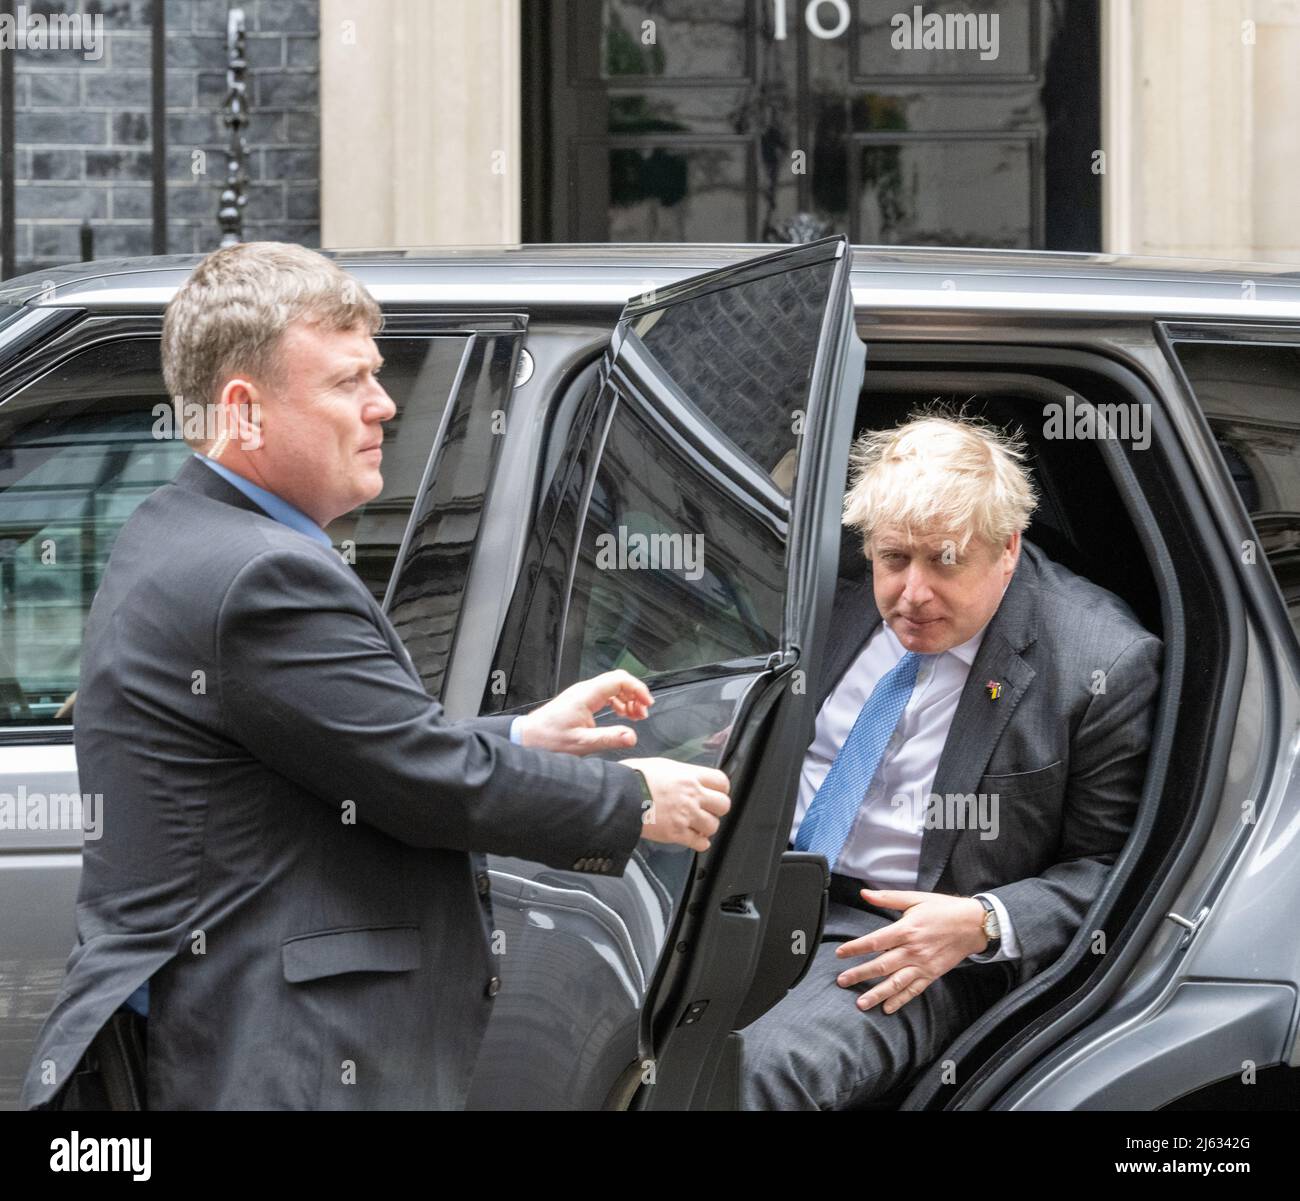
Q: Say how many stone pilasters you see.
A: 2